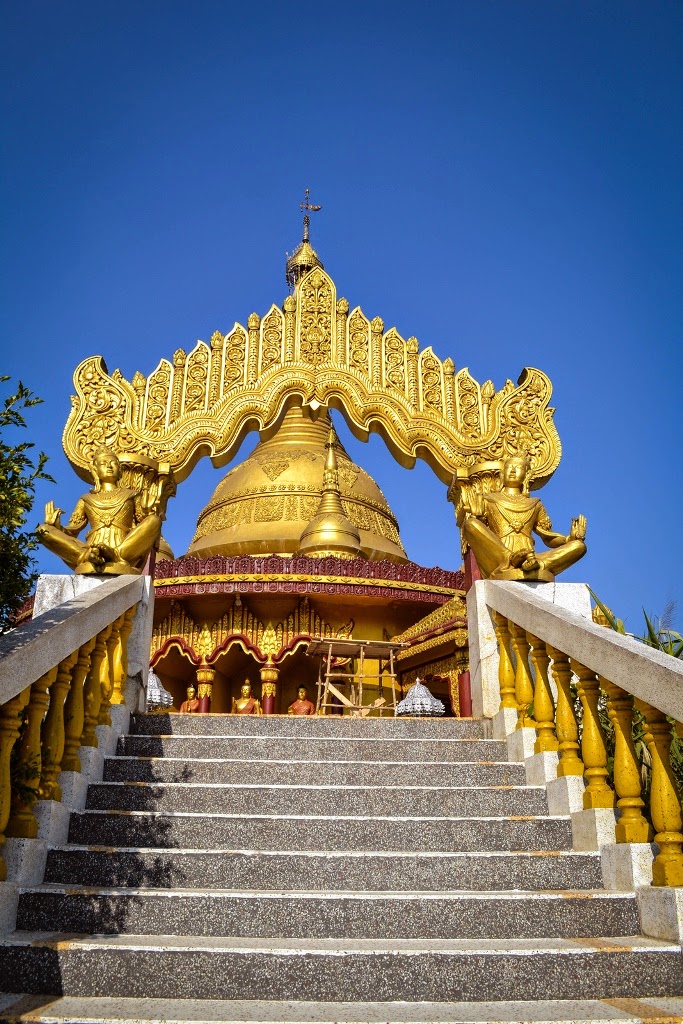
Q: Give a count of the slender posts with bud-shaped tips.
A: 10